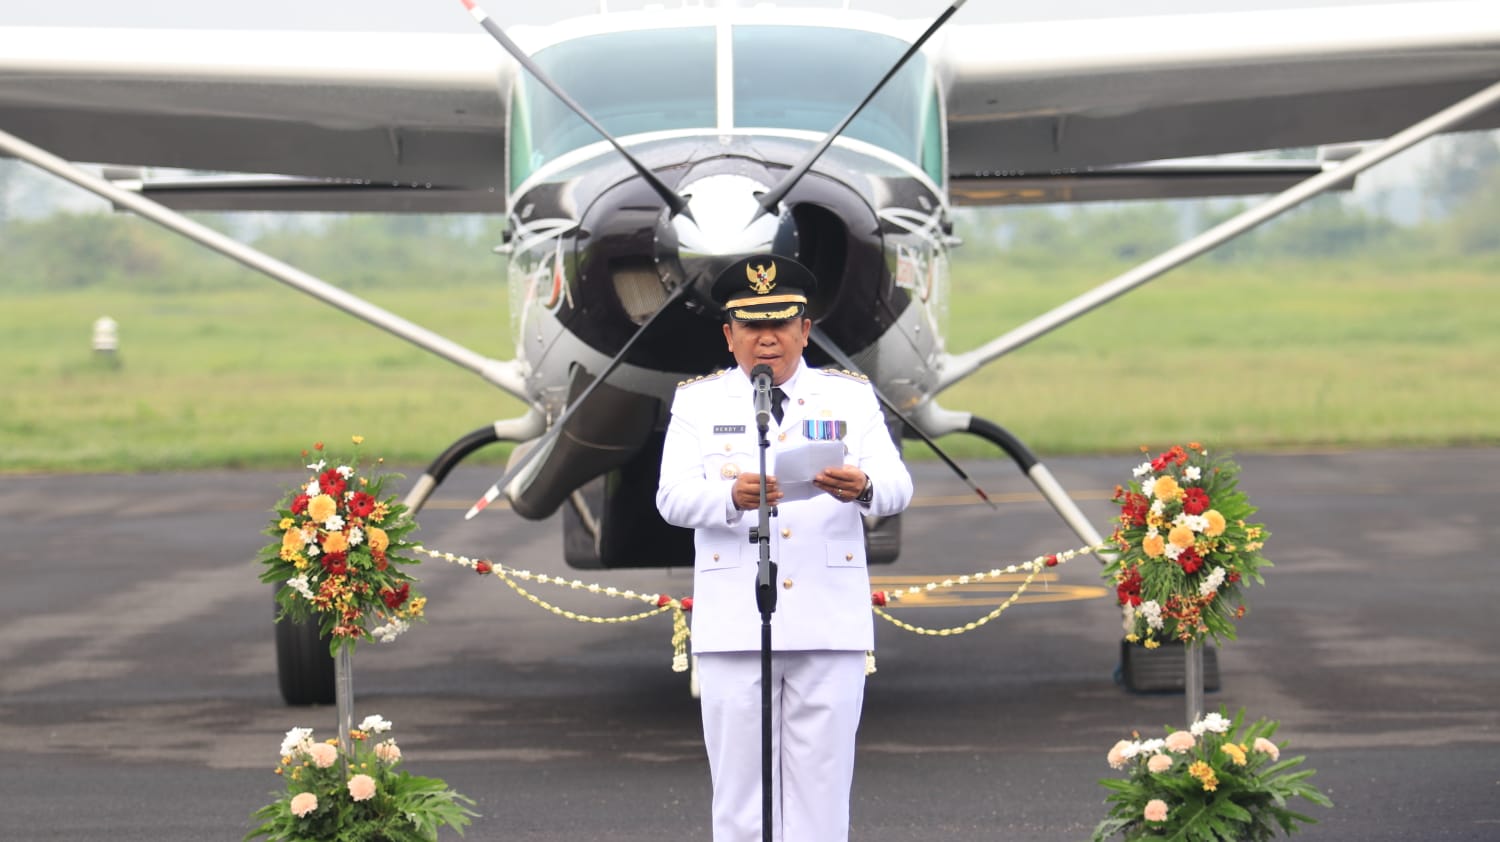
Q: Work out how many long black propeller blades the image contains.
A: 4